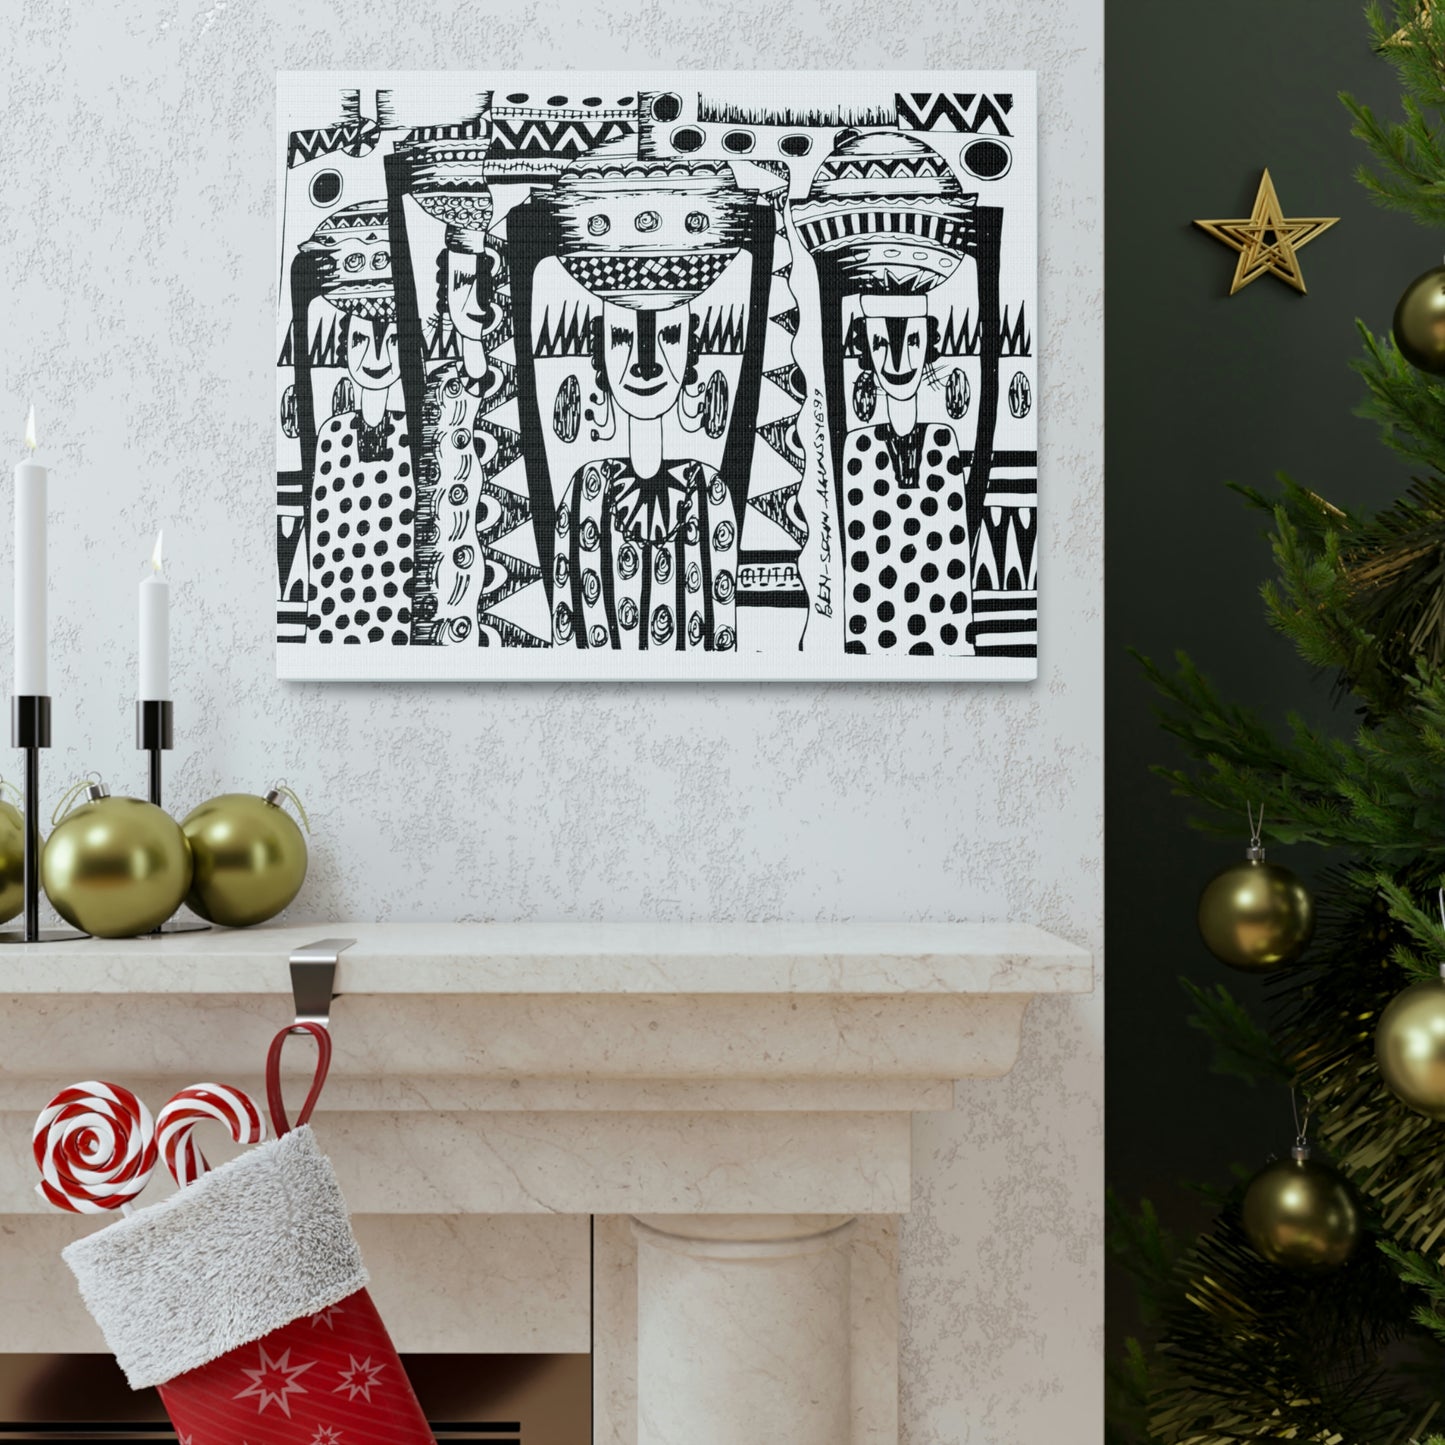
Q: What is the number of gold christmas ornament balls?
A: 7